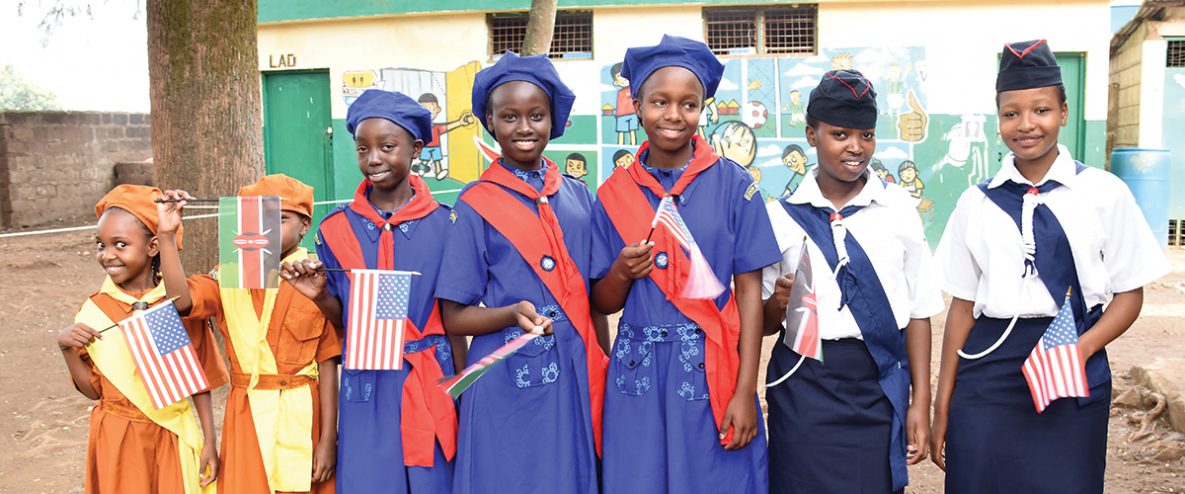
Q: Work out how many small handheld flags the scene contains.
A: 7